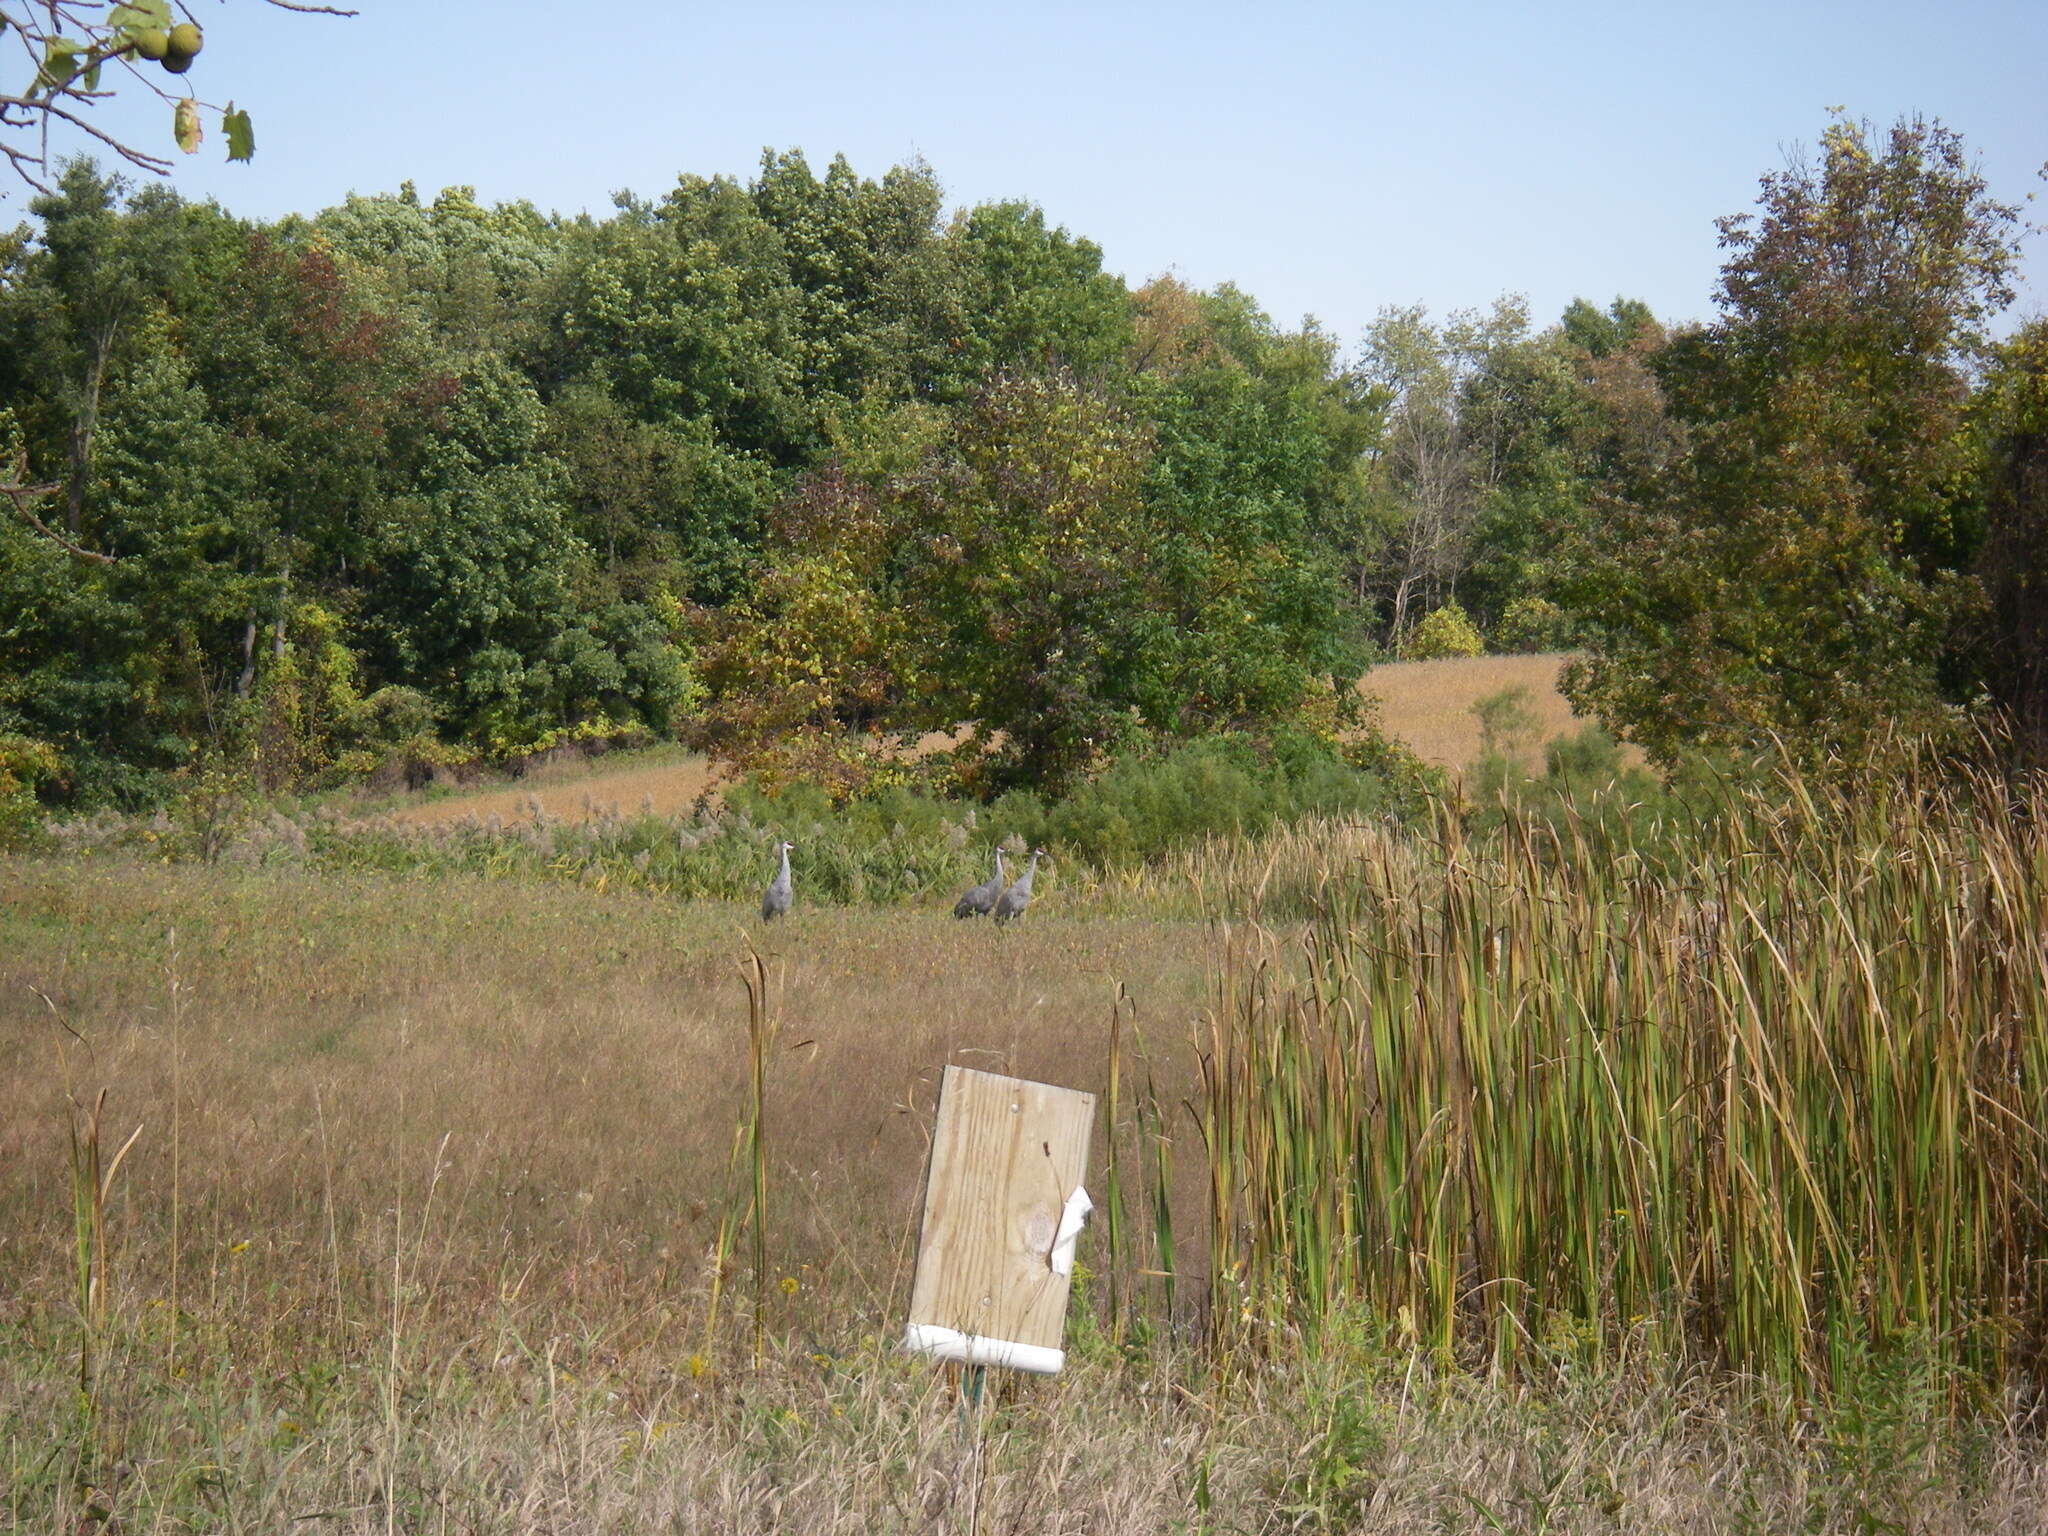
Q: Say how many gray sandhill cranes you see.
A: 3